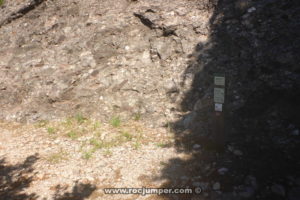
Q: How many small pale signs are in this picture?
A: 3